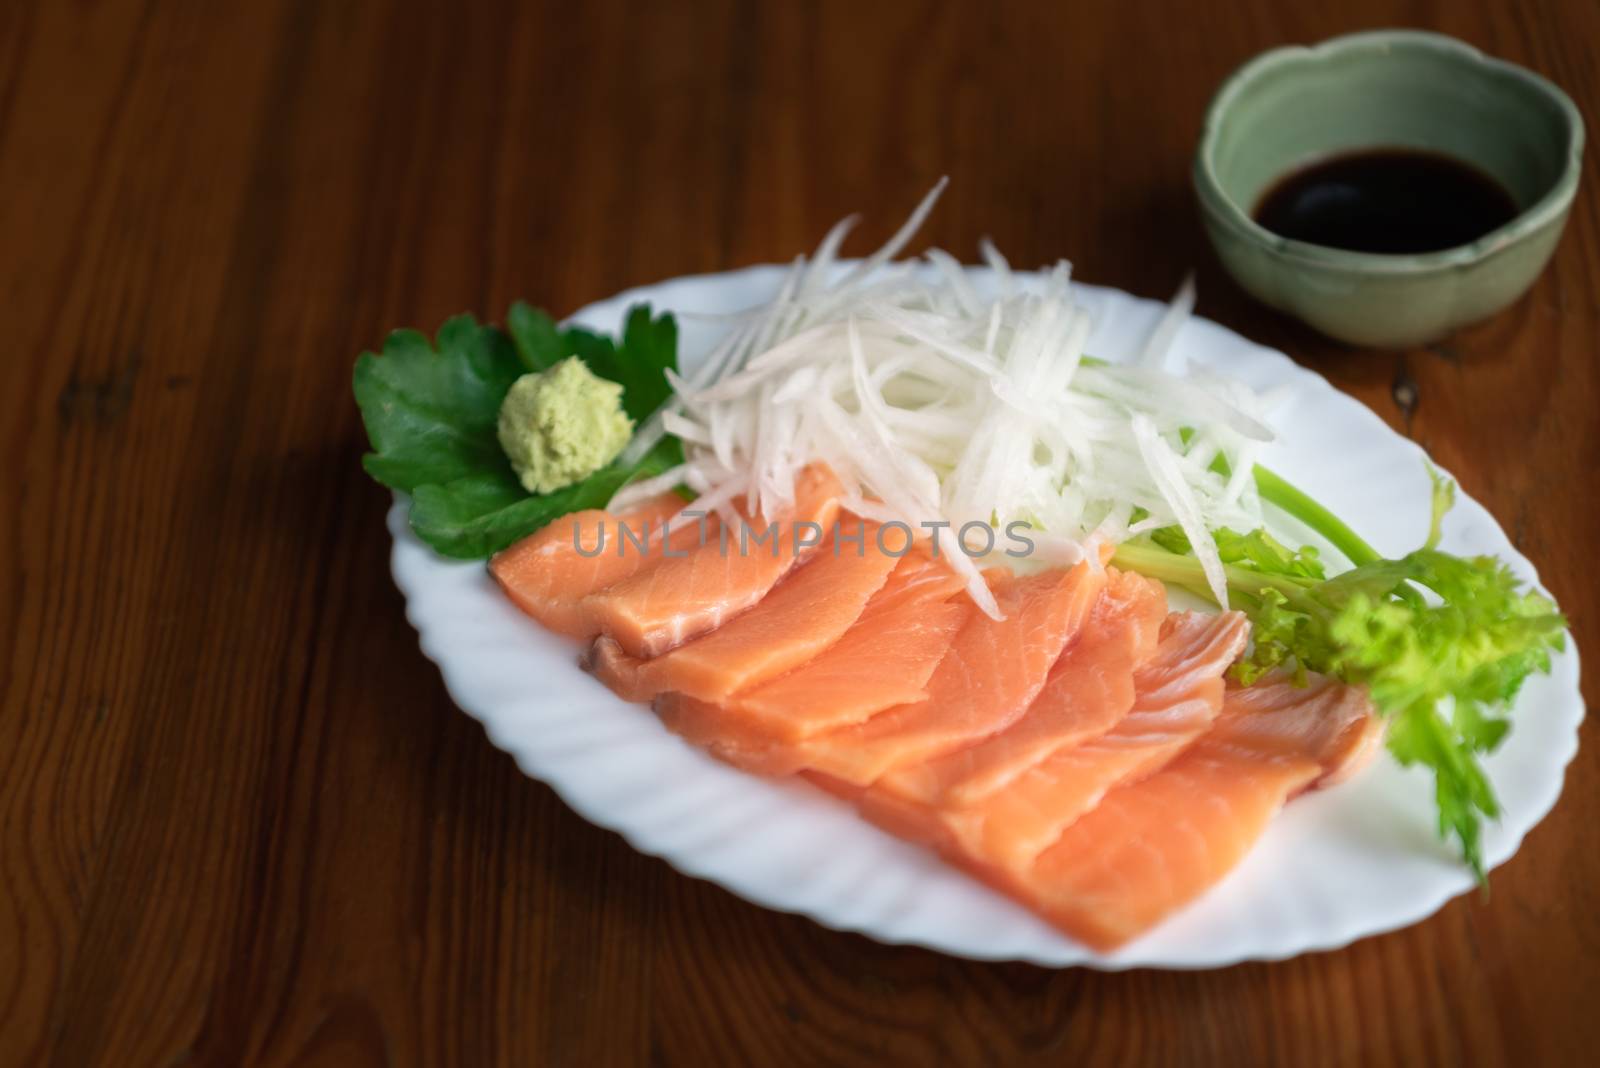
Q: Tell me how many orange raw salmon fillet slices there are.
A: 8